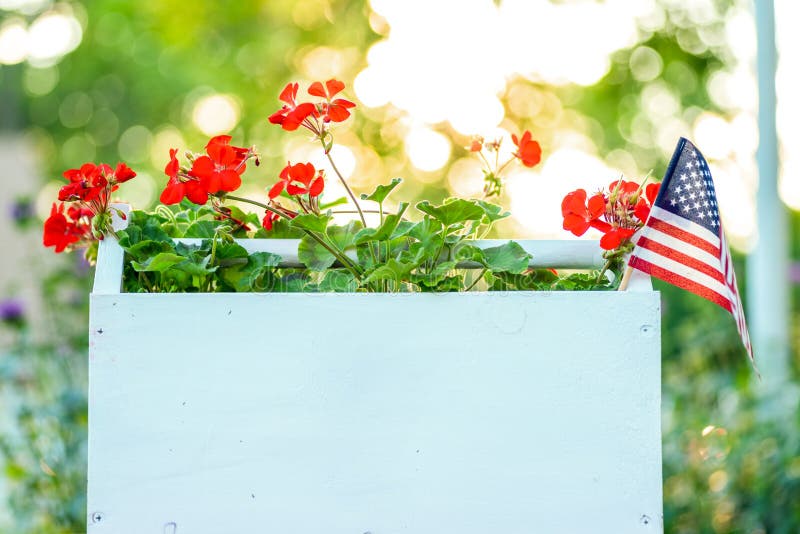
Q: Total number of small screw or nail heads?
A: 4